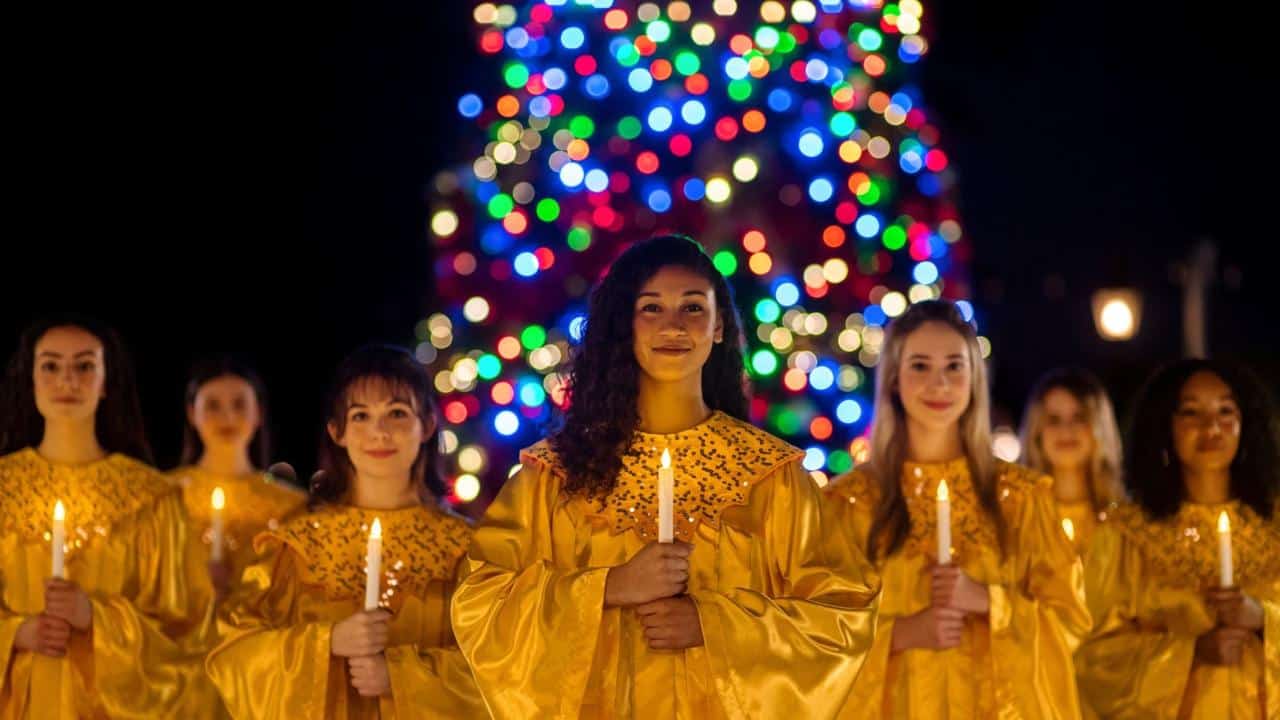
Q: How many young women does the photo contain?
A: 7